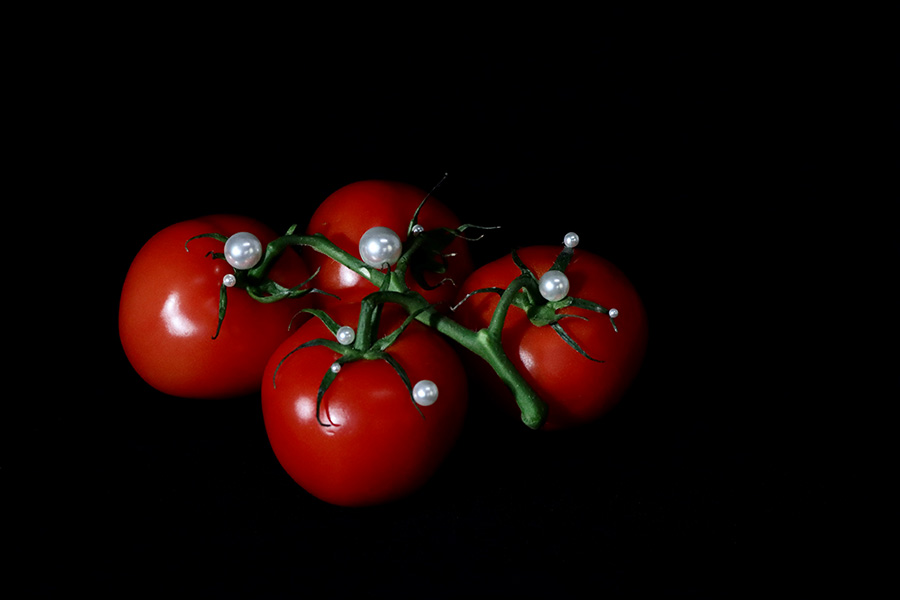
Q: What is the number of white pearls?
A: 10